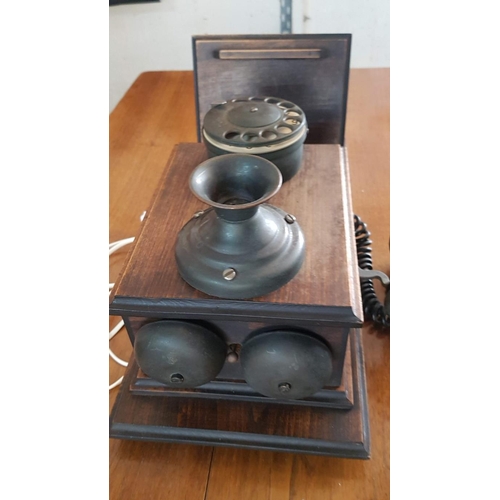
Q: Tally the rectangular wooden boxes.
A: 1